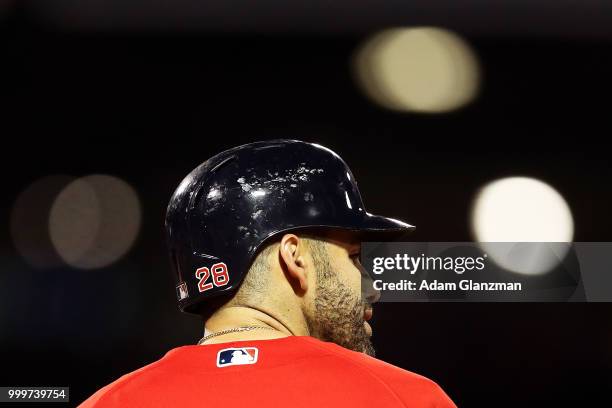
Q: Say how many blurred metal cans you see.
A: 0